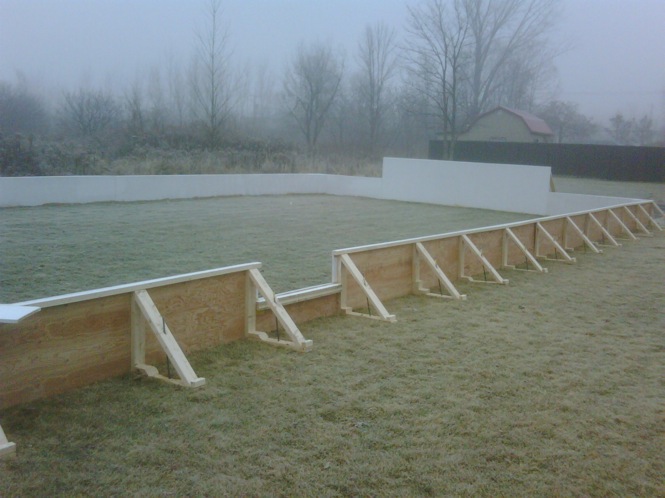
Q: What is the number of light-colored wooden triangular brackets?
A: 14